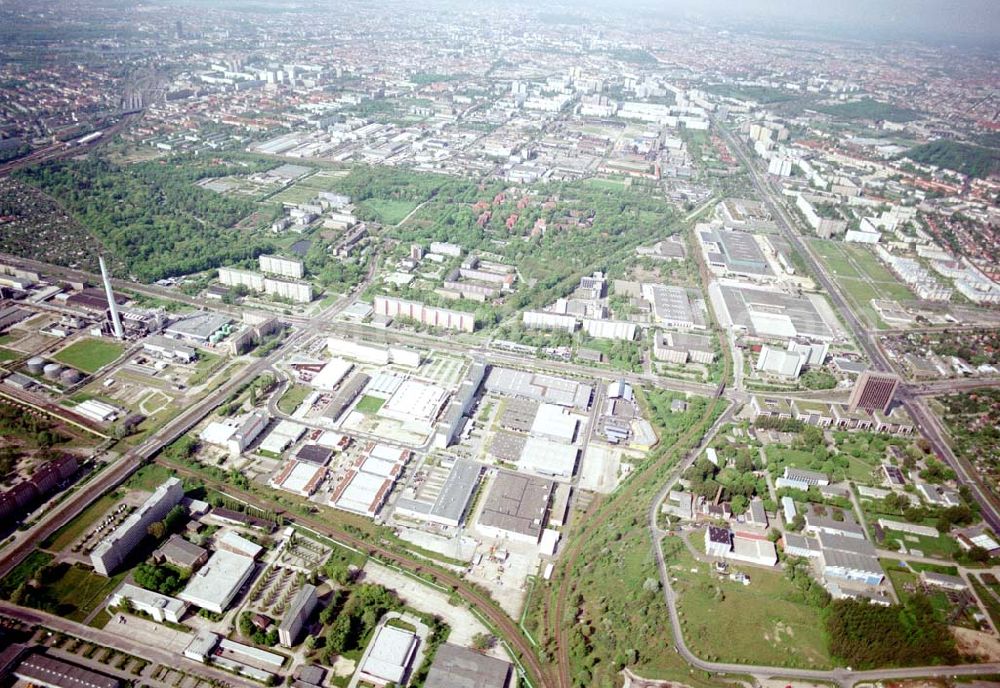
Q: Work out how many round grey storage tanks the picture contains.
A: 3